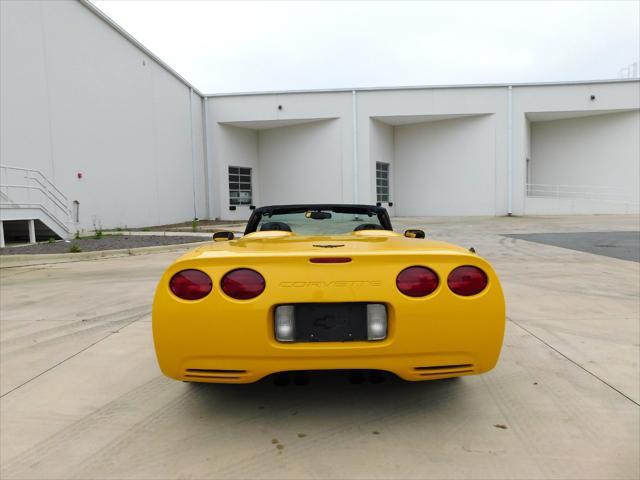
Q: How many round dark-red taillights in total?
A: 4